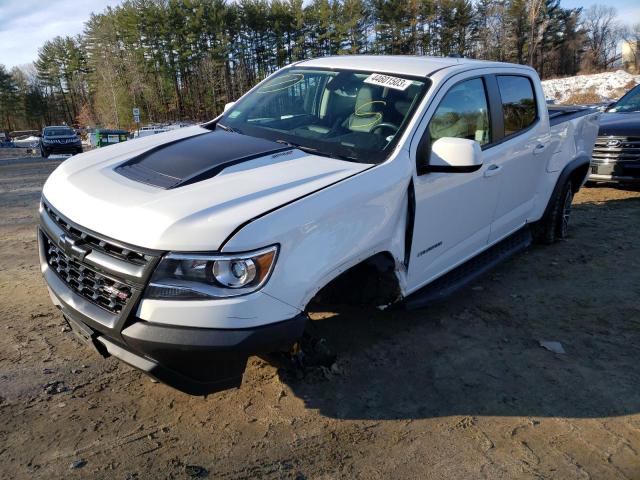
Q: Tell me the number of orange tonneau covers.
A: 0